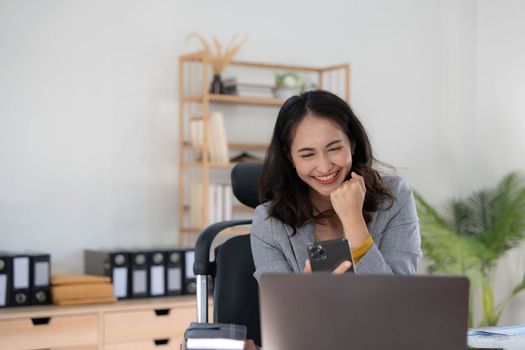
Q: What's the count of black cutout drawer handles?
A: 3